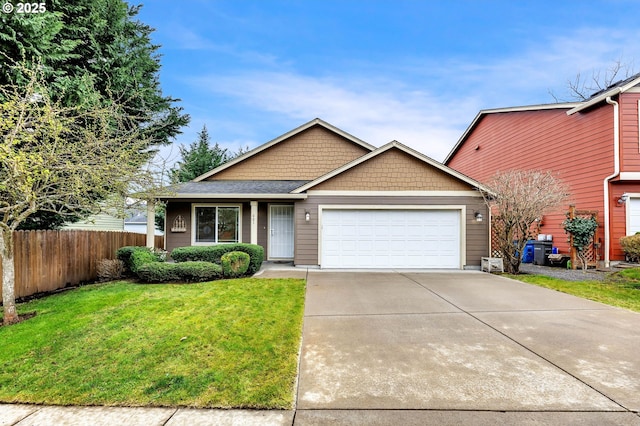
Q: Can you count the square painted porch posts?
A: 2